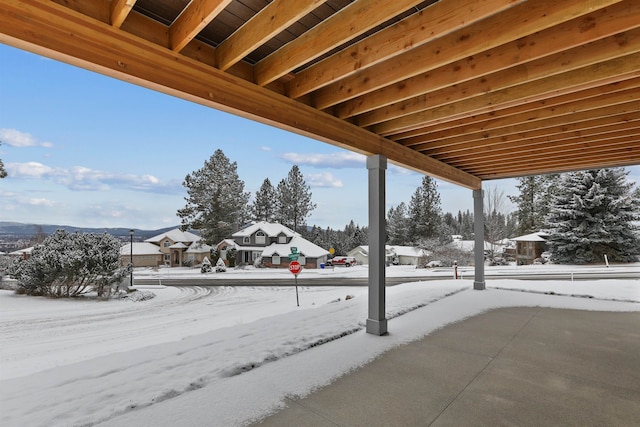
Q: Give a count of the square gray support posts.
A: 2